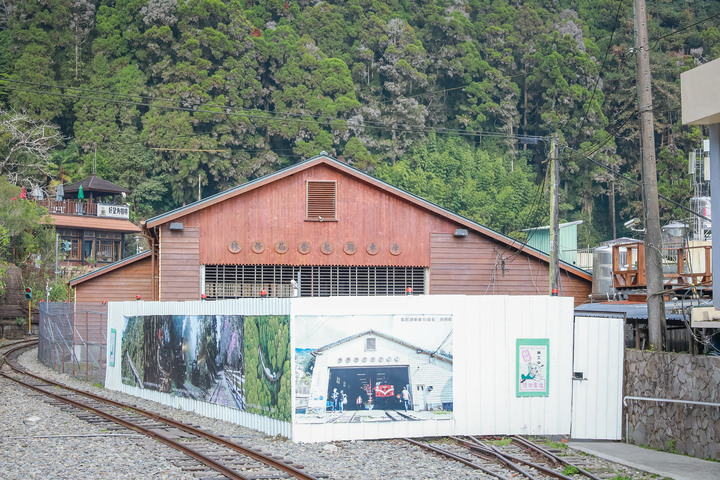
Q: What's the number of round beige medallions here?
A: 8